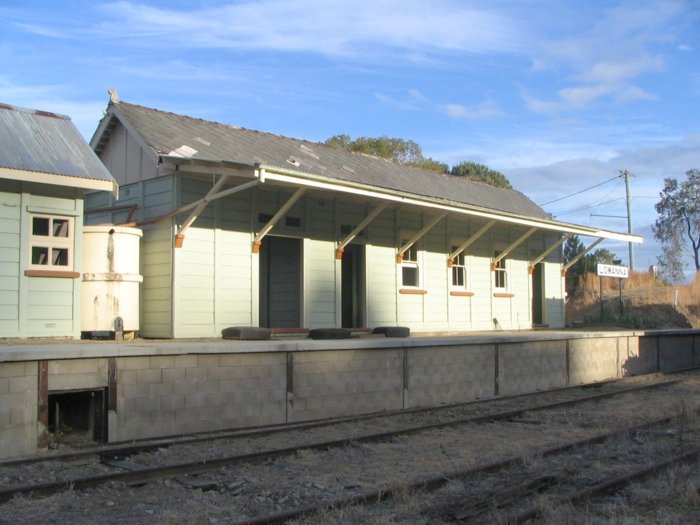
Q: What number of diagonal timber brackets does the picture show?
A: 8